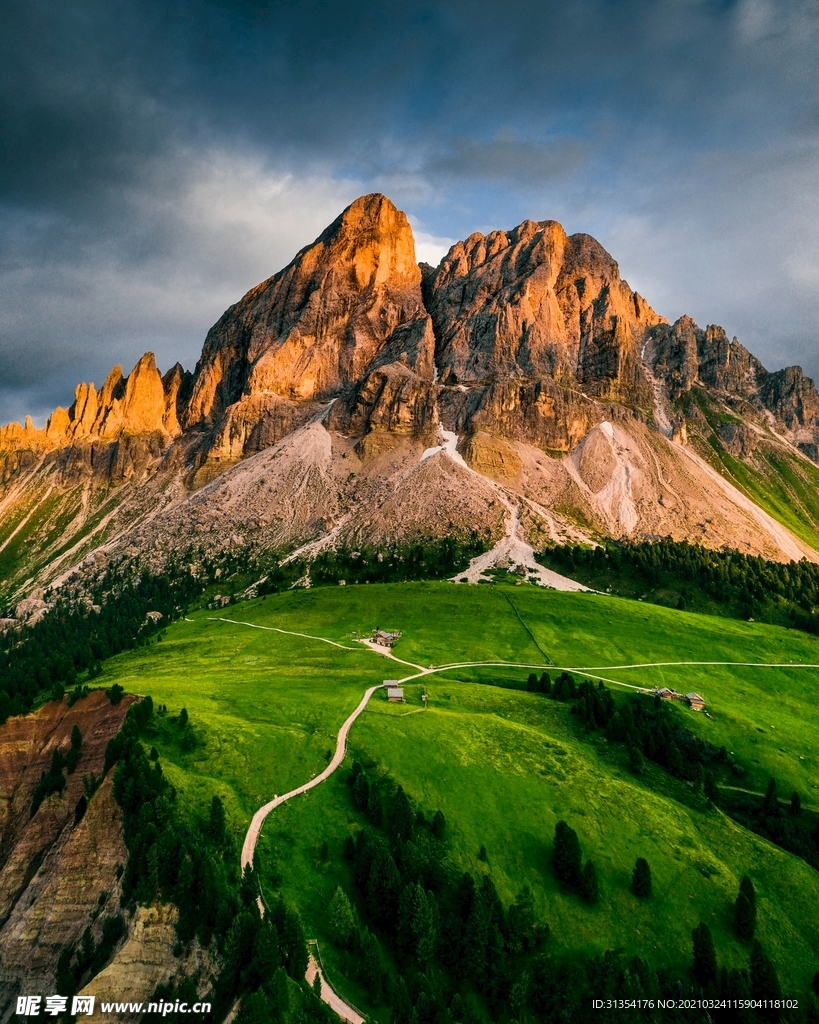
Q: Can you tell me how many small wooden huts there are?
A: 5